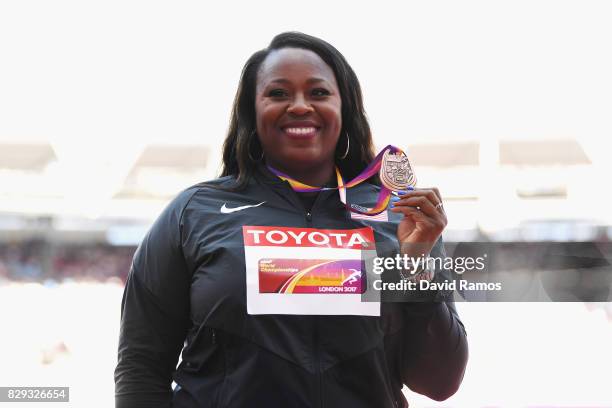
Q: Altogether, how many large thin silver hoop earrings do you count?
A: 2